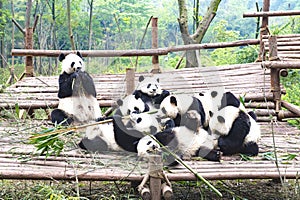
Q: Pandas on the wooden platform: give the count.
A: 8